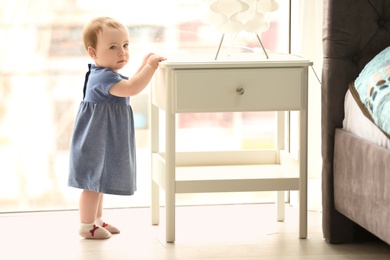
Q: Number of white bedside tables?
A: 1